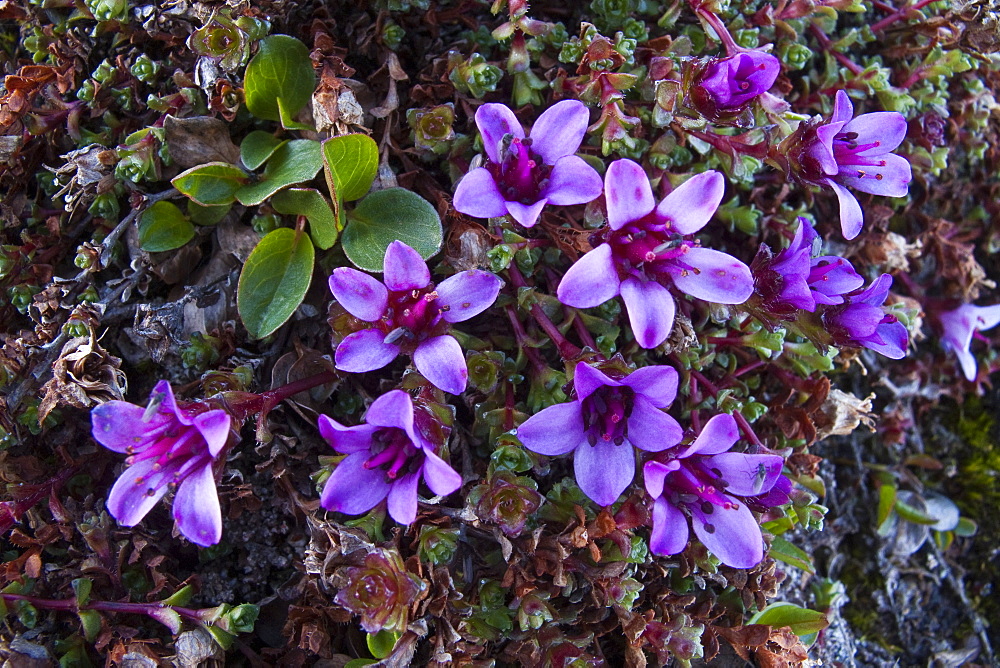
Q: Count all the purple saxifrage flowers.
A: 12